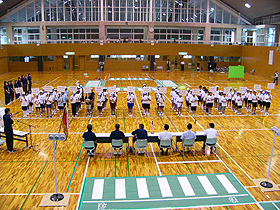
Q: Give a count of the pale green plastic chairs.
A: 6